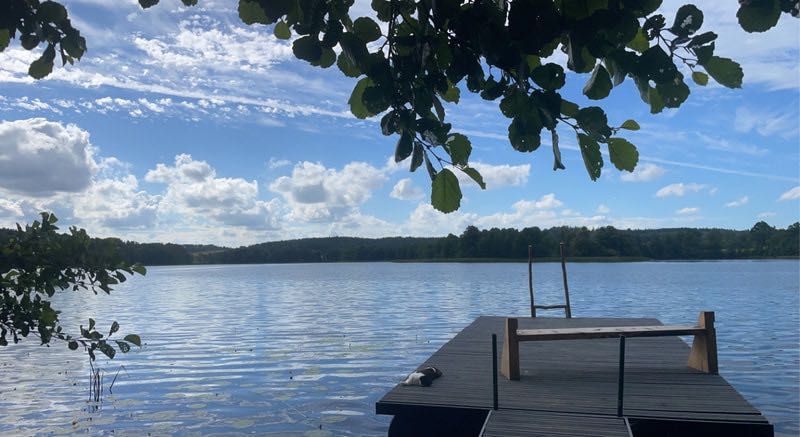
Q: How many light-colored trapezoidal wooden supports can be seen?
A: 2